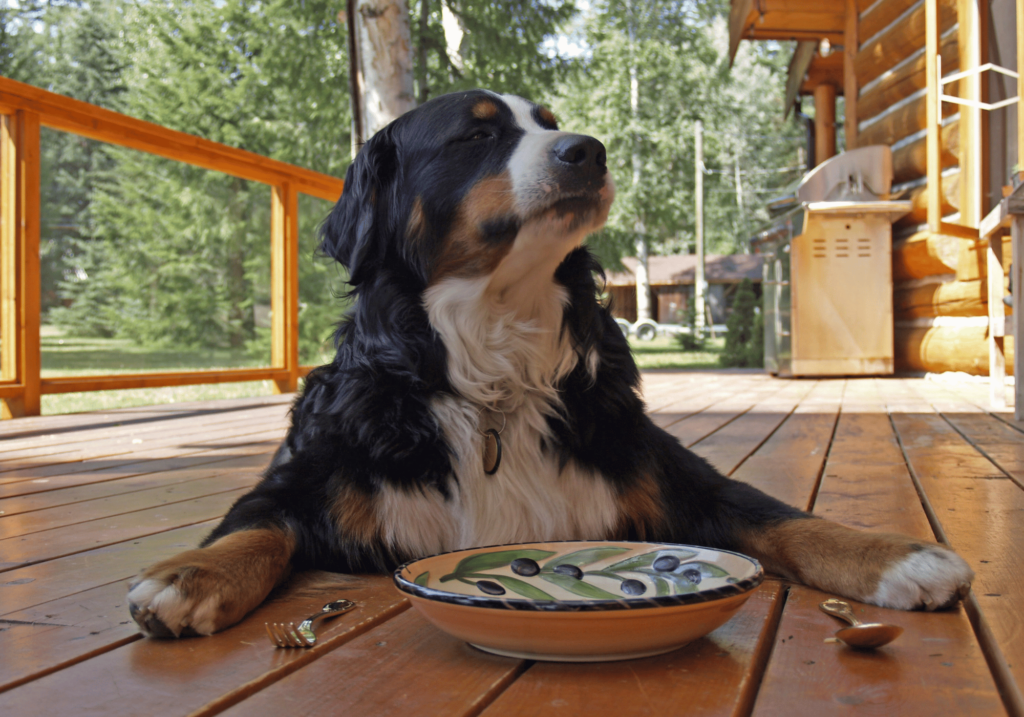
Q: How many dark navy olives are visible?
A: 6